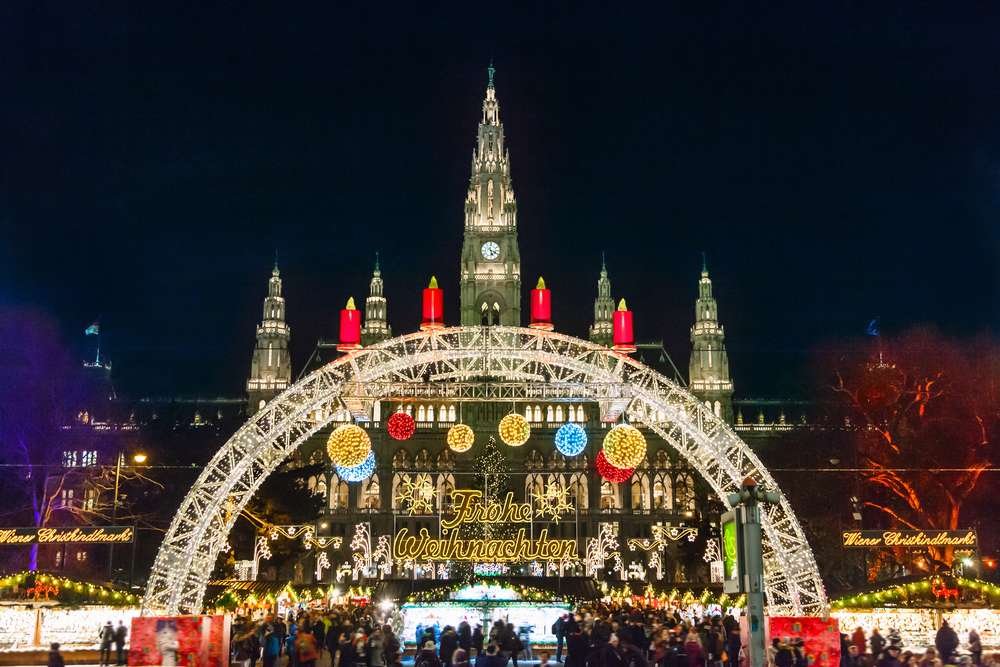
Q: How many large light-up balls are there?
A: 8